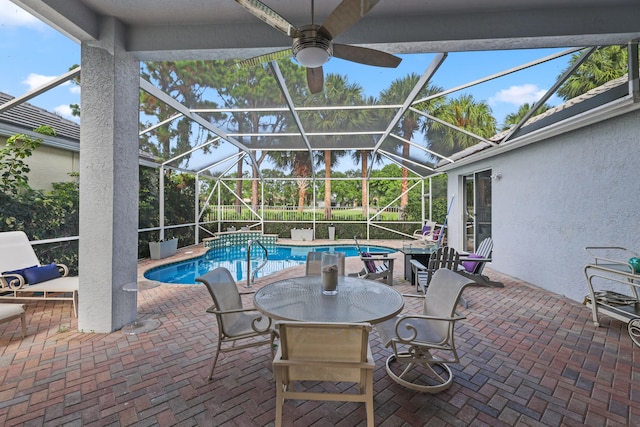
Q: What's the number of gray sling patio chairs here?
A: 4